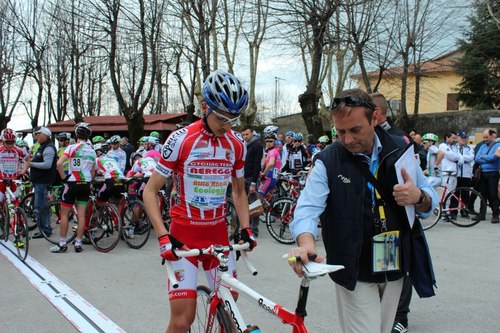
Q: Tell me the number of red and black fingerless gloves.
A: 2